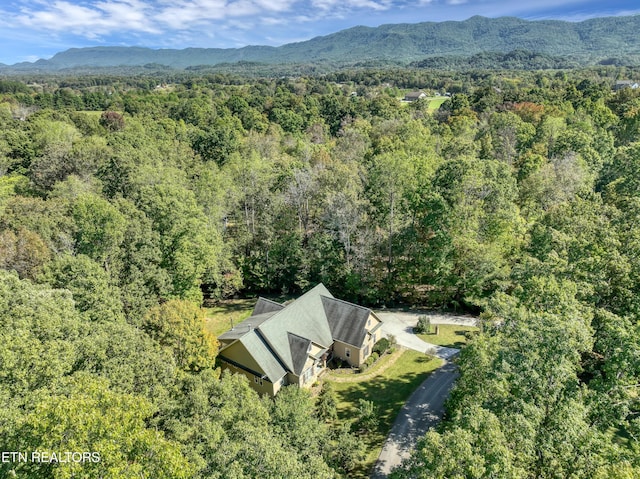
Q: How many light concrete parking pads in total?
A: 1